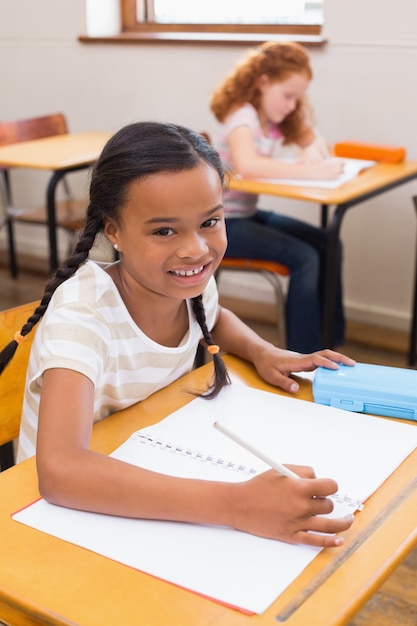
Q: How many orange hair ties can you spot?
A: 2